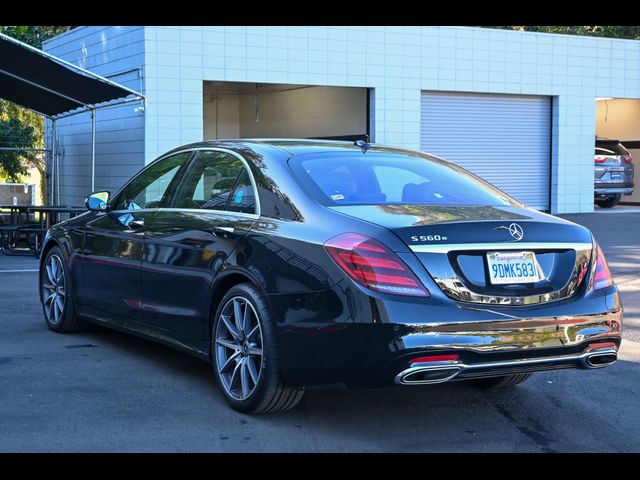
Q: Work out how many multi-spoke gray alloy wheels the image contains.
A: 2